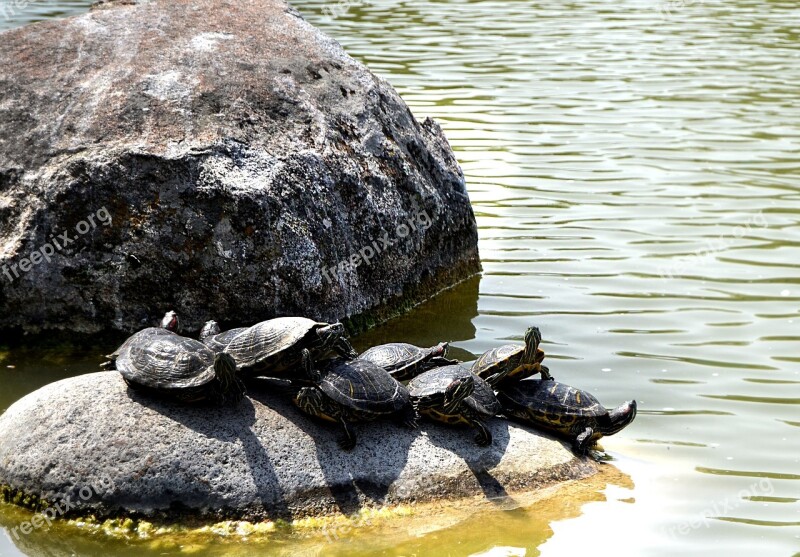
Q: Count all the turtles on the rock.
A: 9